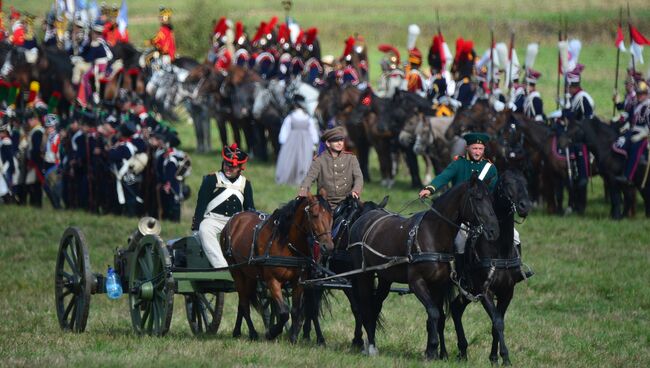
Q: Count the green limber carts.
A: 1